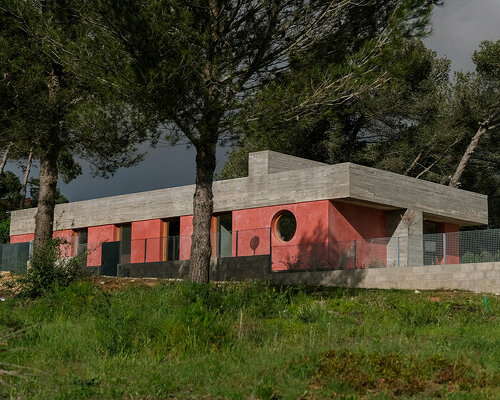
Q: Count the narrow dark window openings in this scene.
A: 4